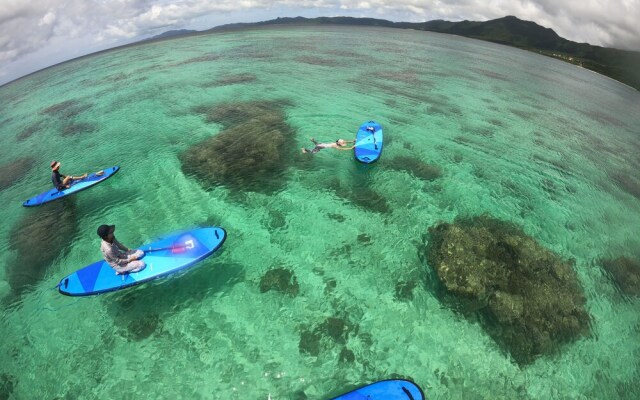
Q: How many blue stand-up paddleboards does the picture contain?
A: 4